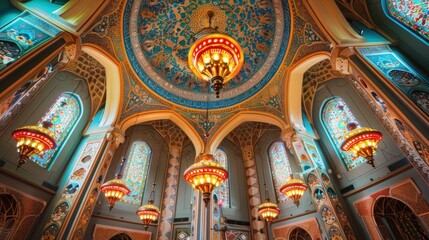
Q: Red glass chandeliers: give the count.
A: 8